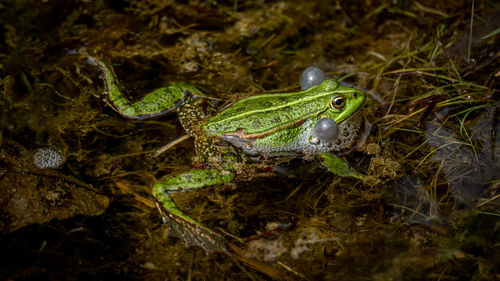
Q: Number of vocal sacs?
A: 2